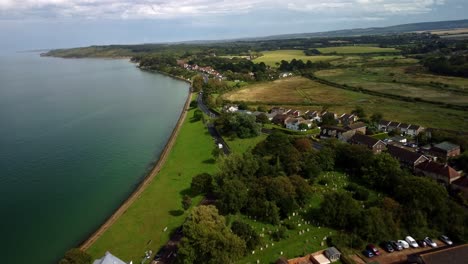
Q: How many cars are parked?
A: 9